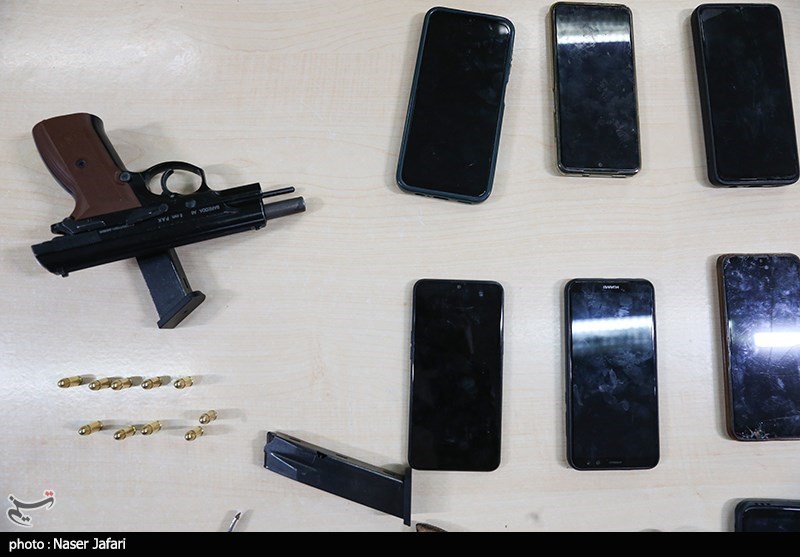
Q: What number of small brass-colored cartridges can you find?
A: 10